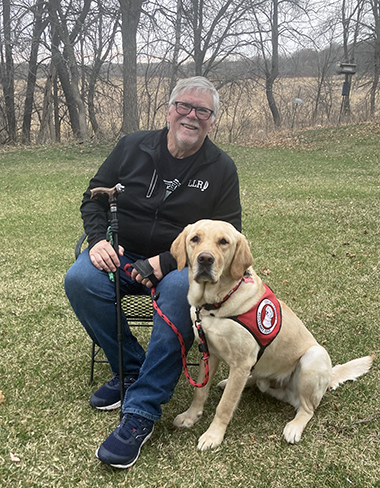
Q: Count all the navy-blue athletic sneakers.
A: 2